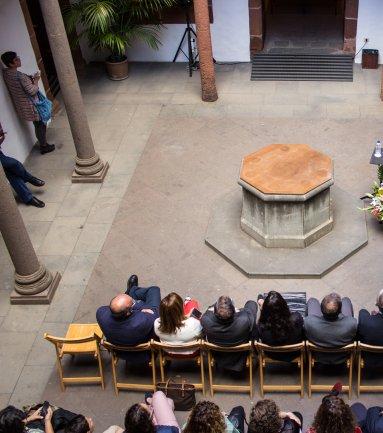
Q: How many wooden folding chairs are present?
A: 7